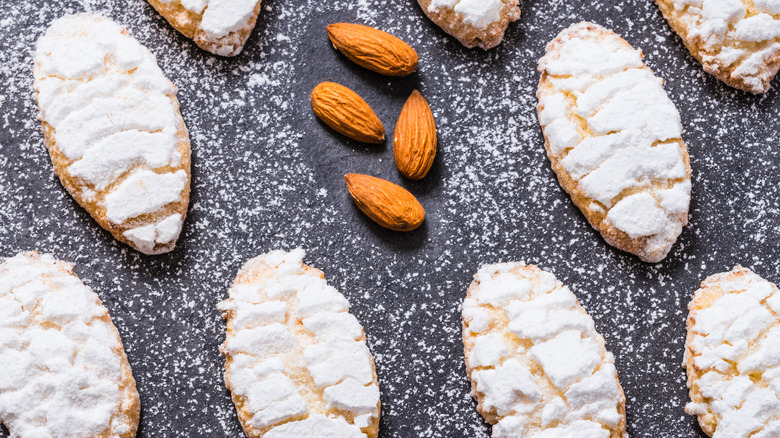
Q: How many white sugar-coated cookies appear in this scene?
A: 9